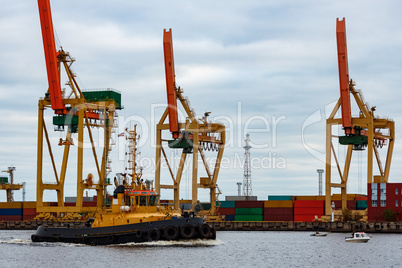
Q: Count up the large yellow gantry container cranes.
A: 3